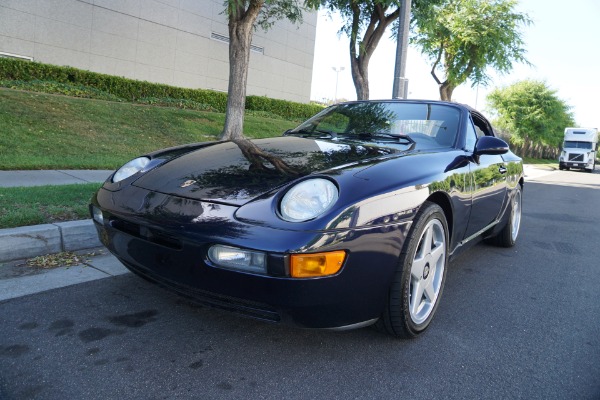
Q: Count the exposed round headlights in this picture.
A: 2